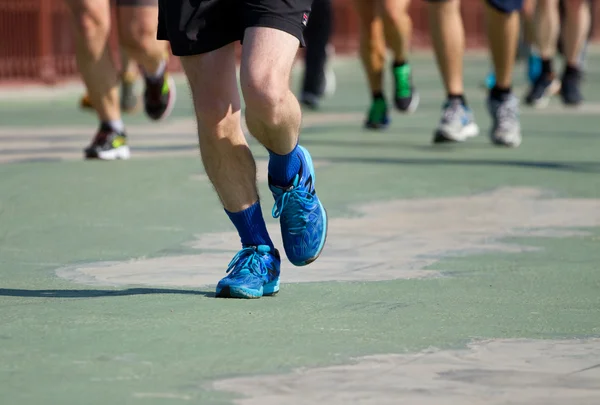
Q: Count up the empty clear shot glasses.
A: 0